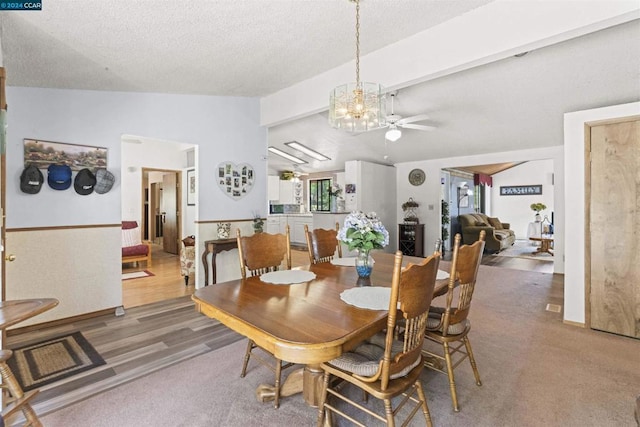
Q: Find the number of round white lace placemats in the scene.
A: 4